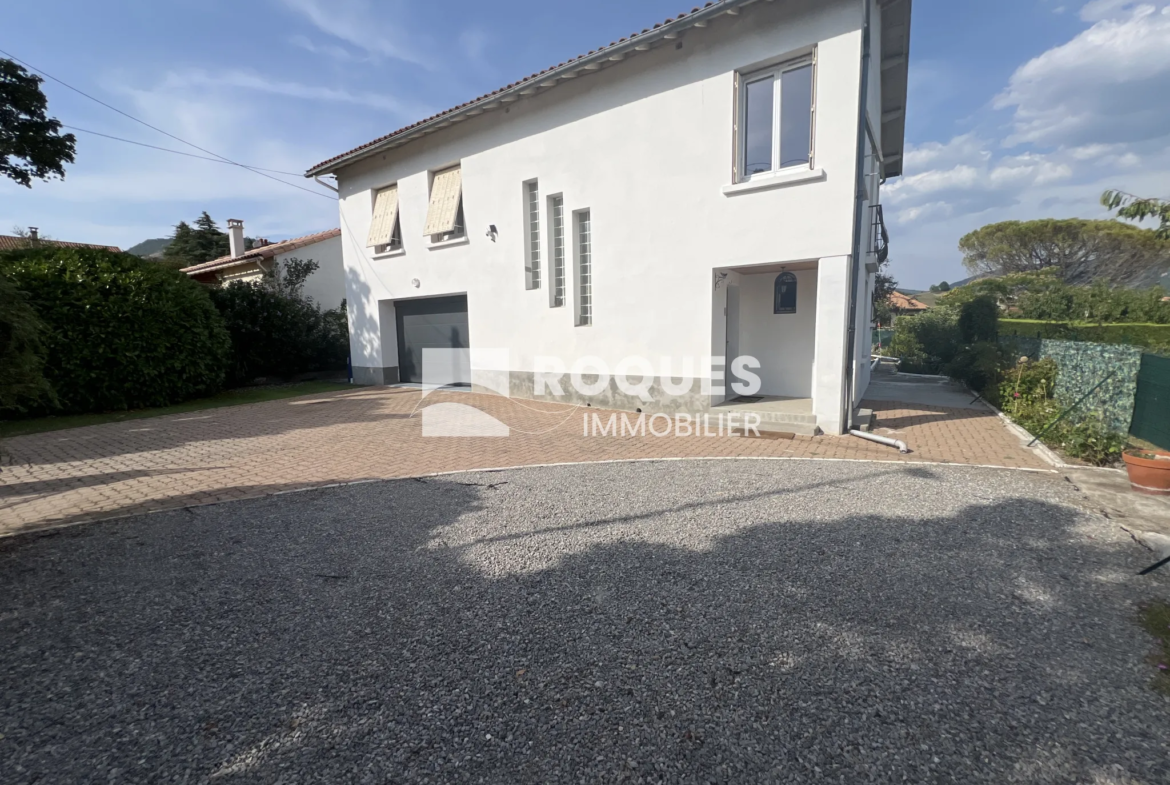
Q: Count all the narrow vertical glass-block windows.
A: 3